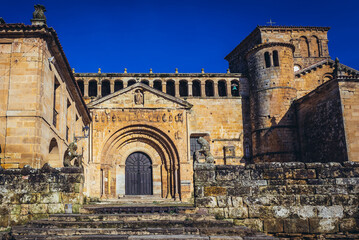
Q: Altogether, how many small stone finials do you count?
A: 7